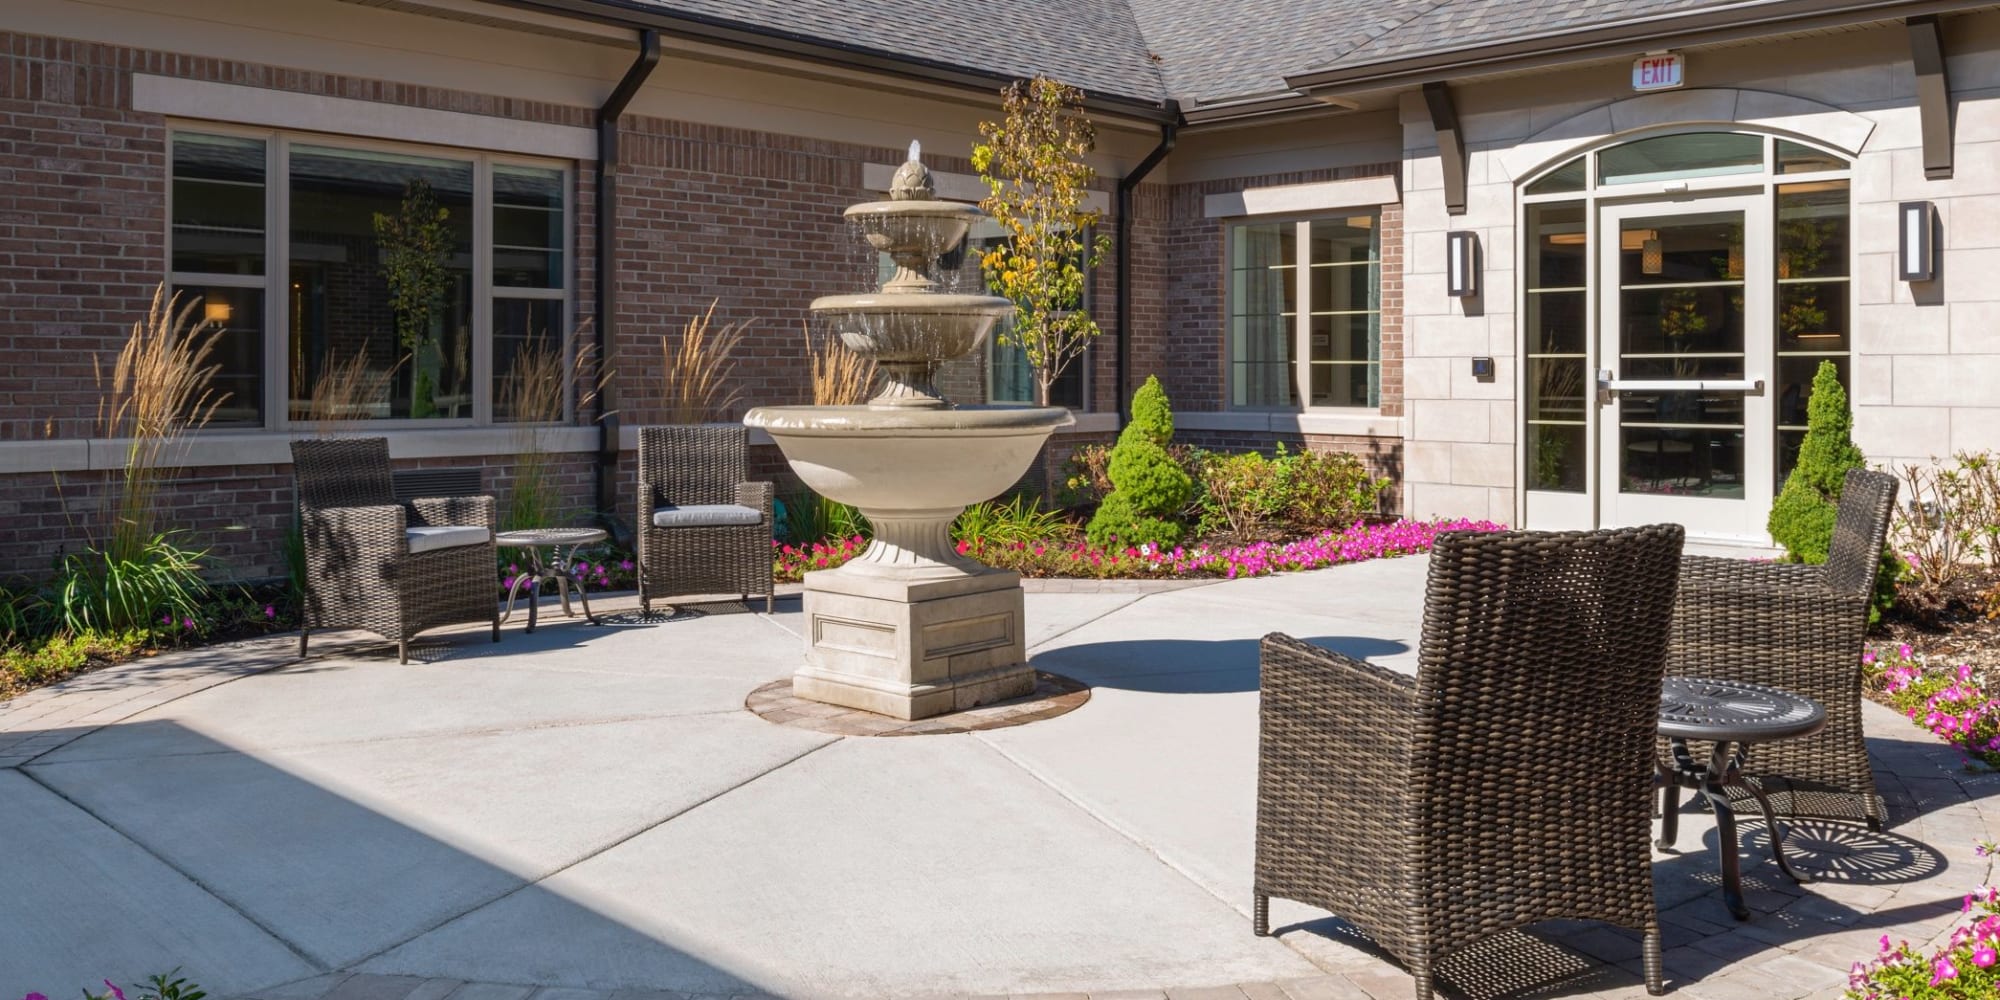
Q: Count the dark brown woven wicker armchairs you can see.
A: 4